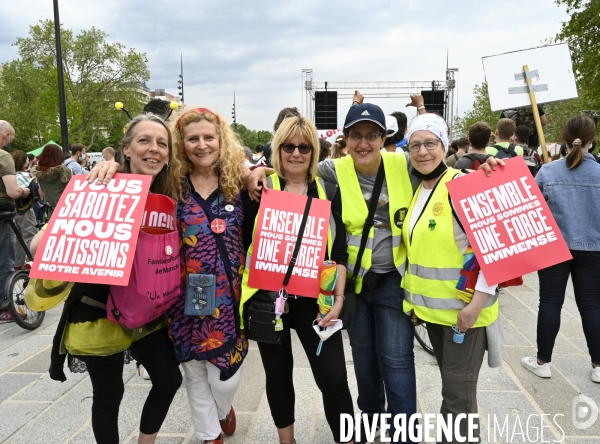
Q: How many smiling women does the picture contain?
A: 5